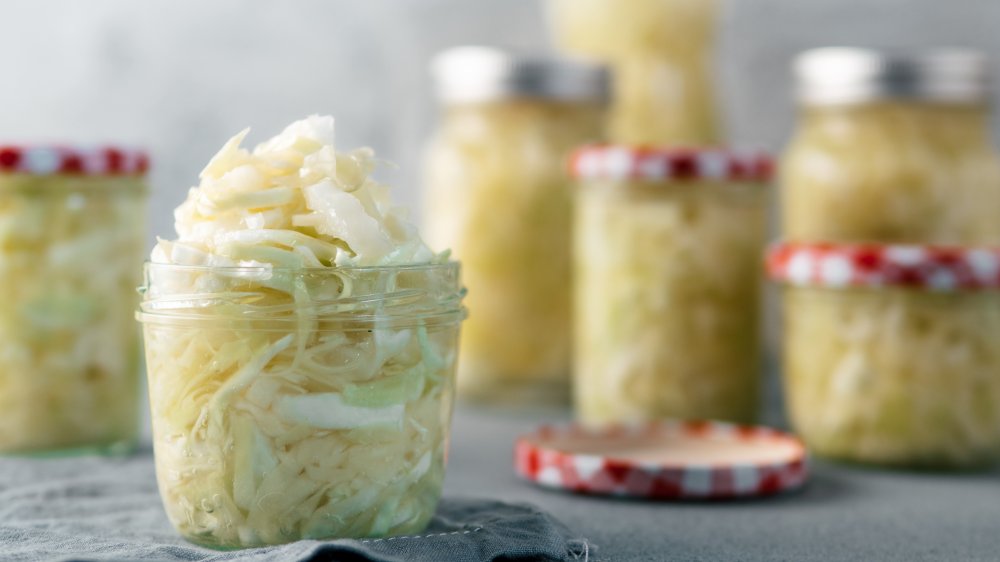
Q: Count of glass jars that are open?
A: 1